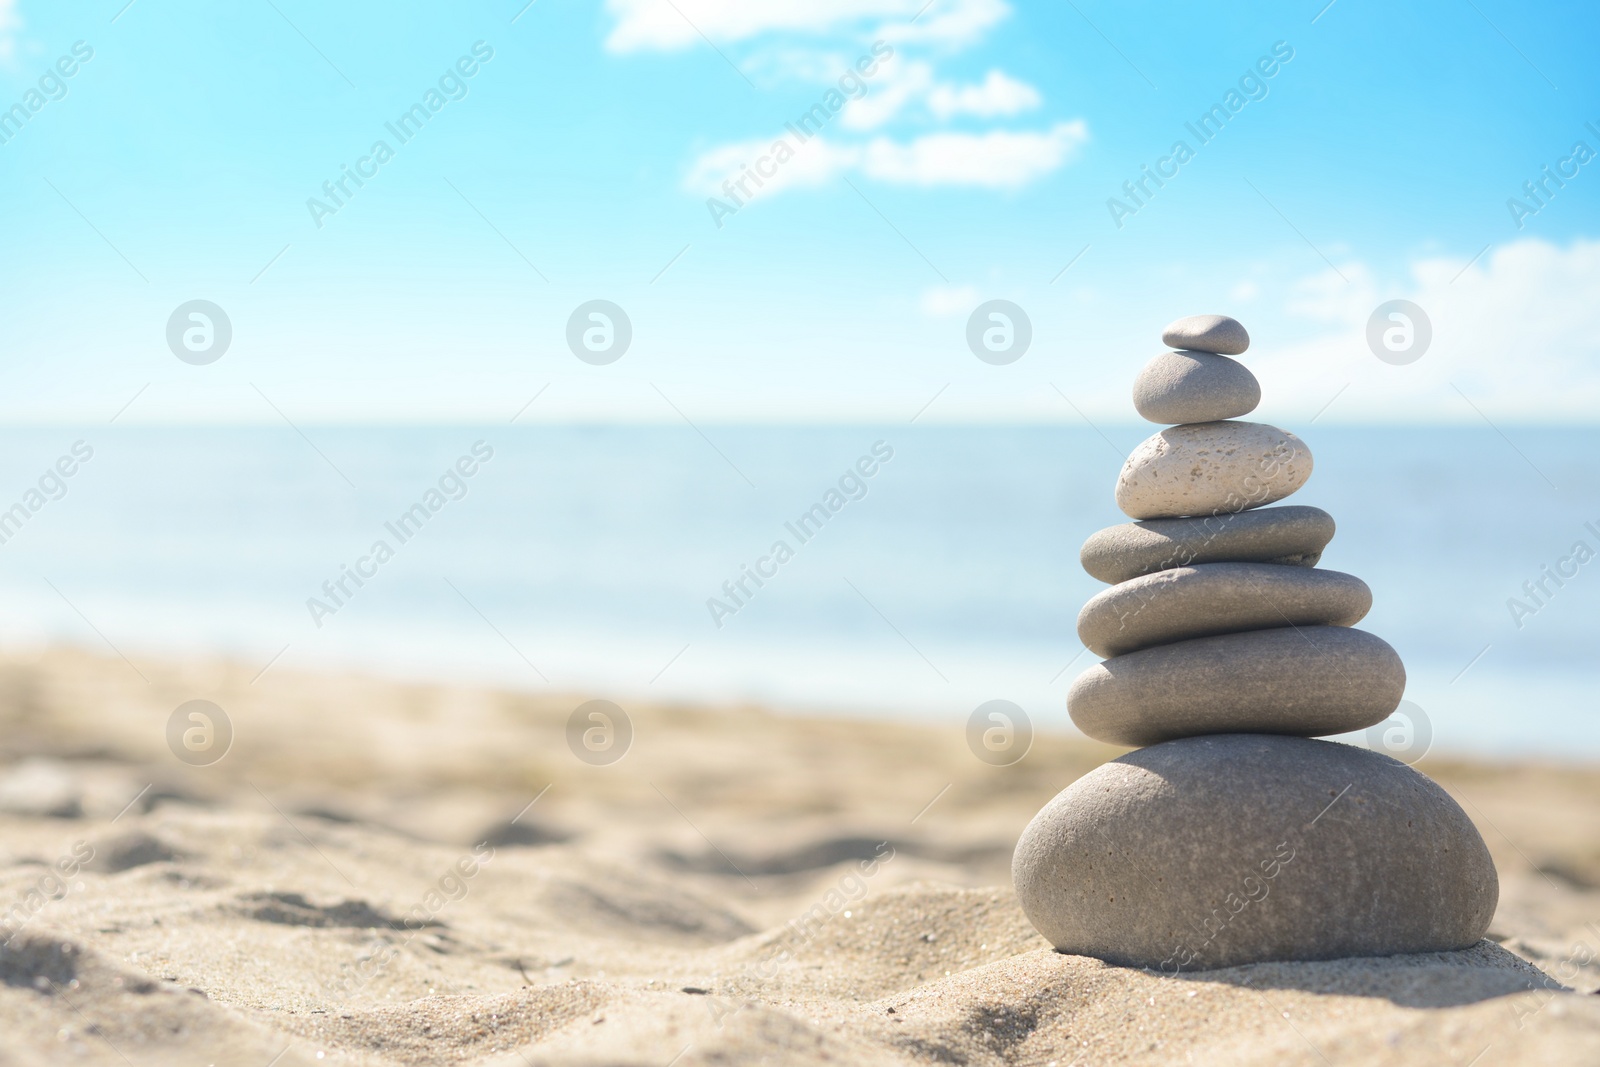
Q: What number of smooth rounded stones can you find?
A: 7